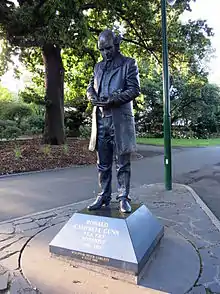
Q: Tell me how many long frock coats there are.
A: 1